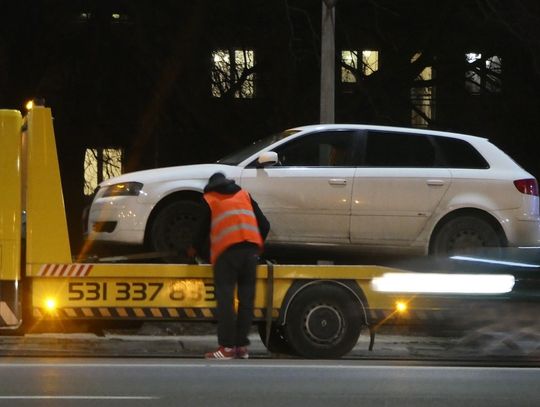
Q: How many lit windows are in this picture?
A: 5